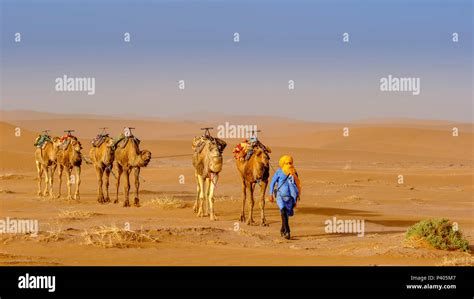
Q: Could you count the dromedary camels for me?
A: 6